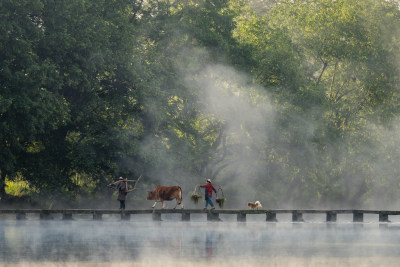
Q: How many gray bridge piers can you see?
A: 14